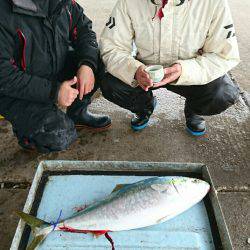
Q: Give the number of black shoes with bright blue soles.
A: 2